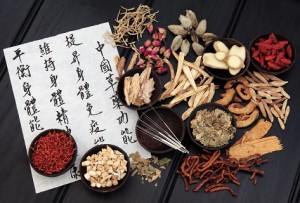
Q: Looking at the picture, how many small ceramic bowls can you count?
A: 7